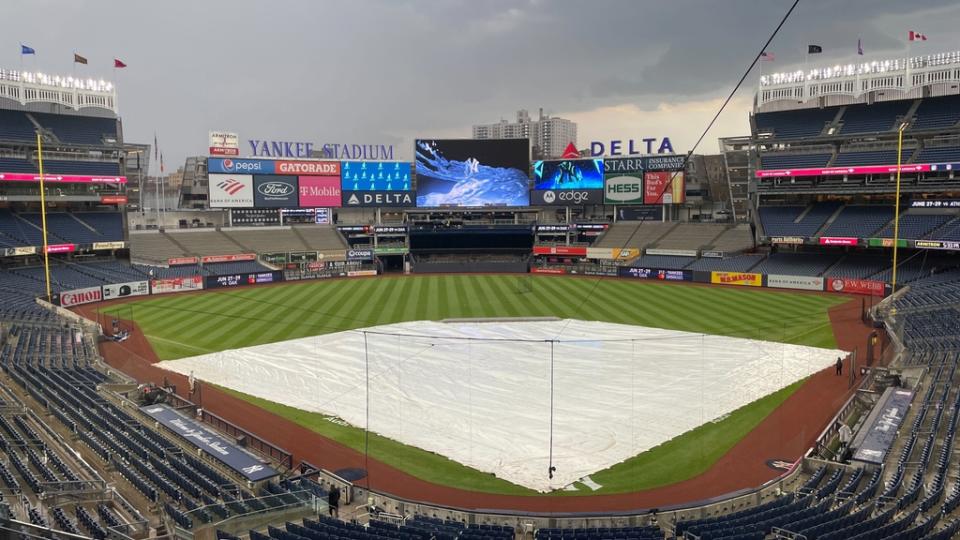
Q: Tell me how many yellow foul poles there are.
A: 2